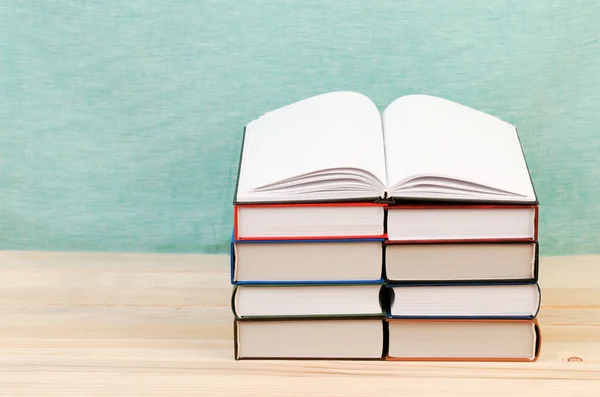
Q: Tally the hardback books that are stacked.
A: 9